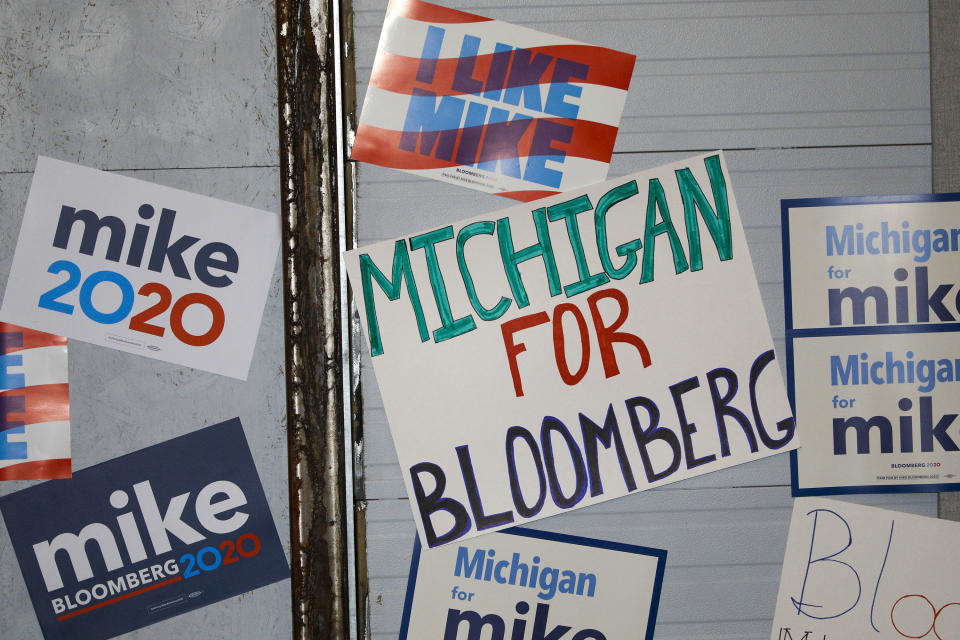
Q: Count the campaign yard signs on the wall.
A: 9